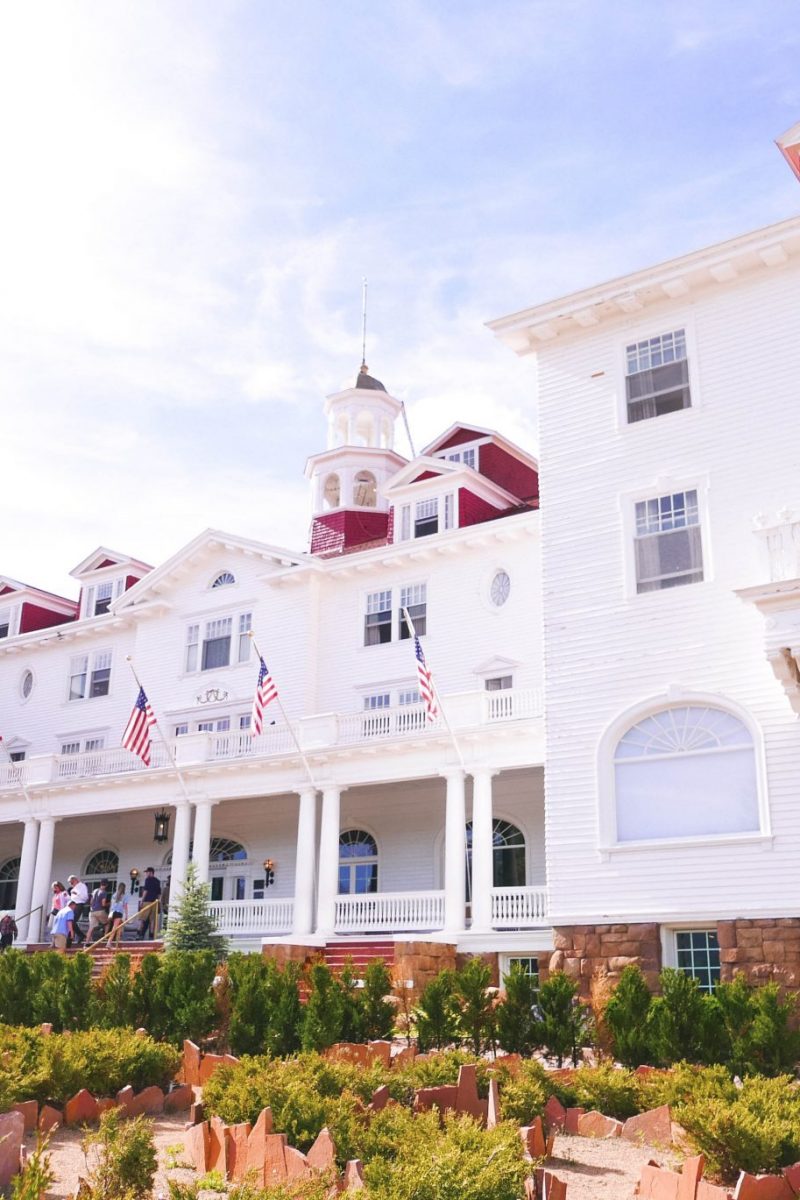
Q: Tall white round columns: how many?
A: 8